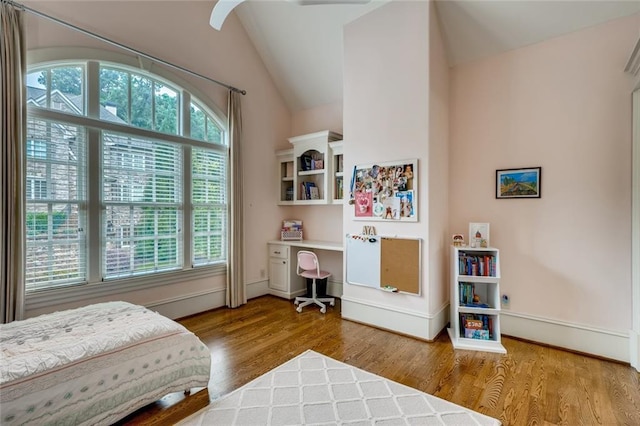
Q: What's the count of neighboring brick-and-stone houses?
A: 1